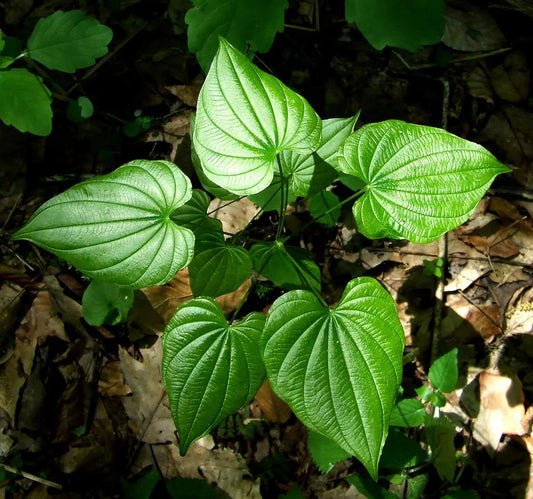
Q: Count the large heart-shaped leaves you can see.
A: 5